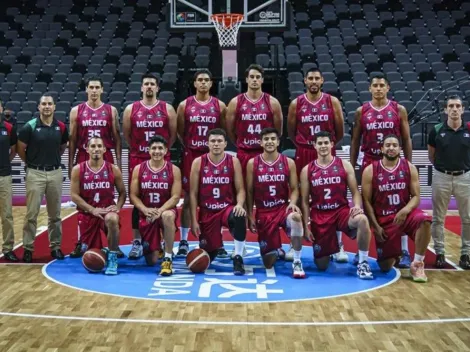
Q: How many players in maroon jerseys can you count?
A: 12